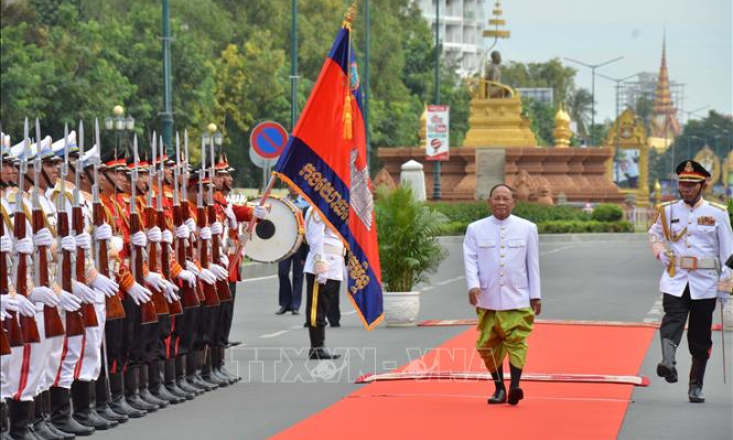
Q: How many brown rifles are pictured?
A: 14